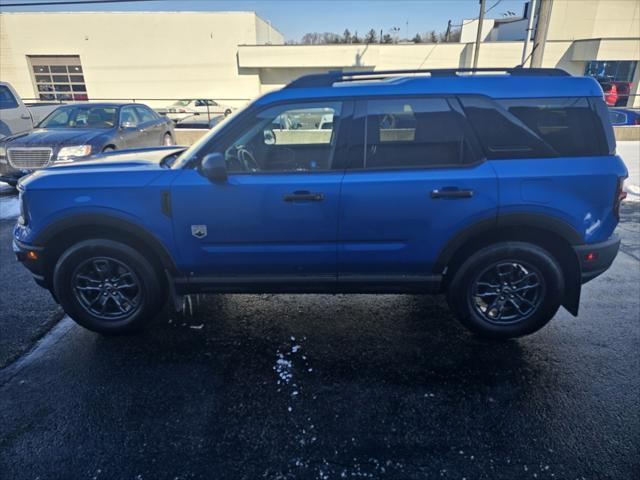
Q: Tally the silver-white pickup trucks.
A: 1